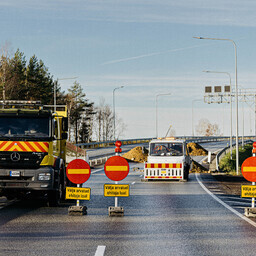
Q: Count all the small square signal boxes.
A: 3